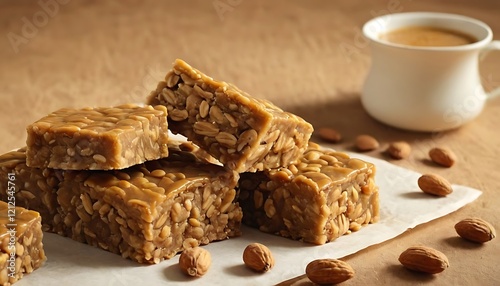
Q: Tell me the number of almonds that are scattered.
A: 10